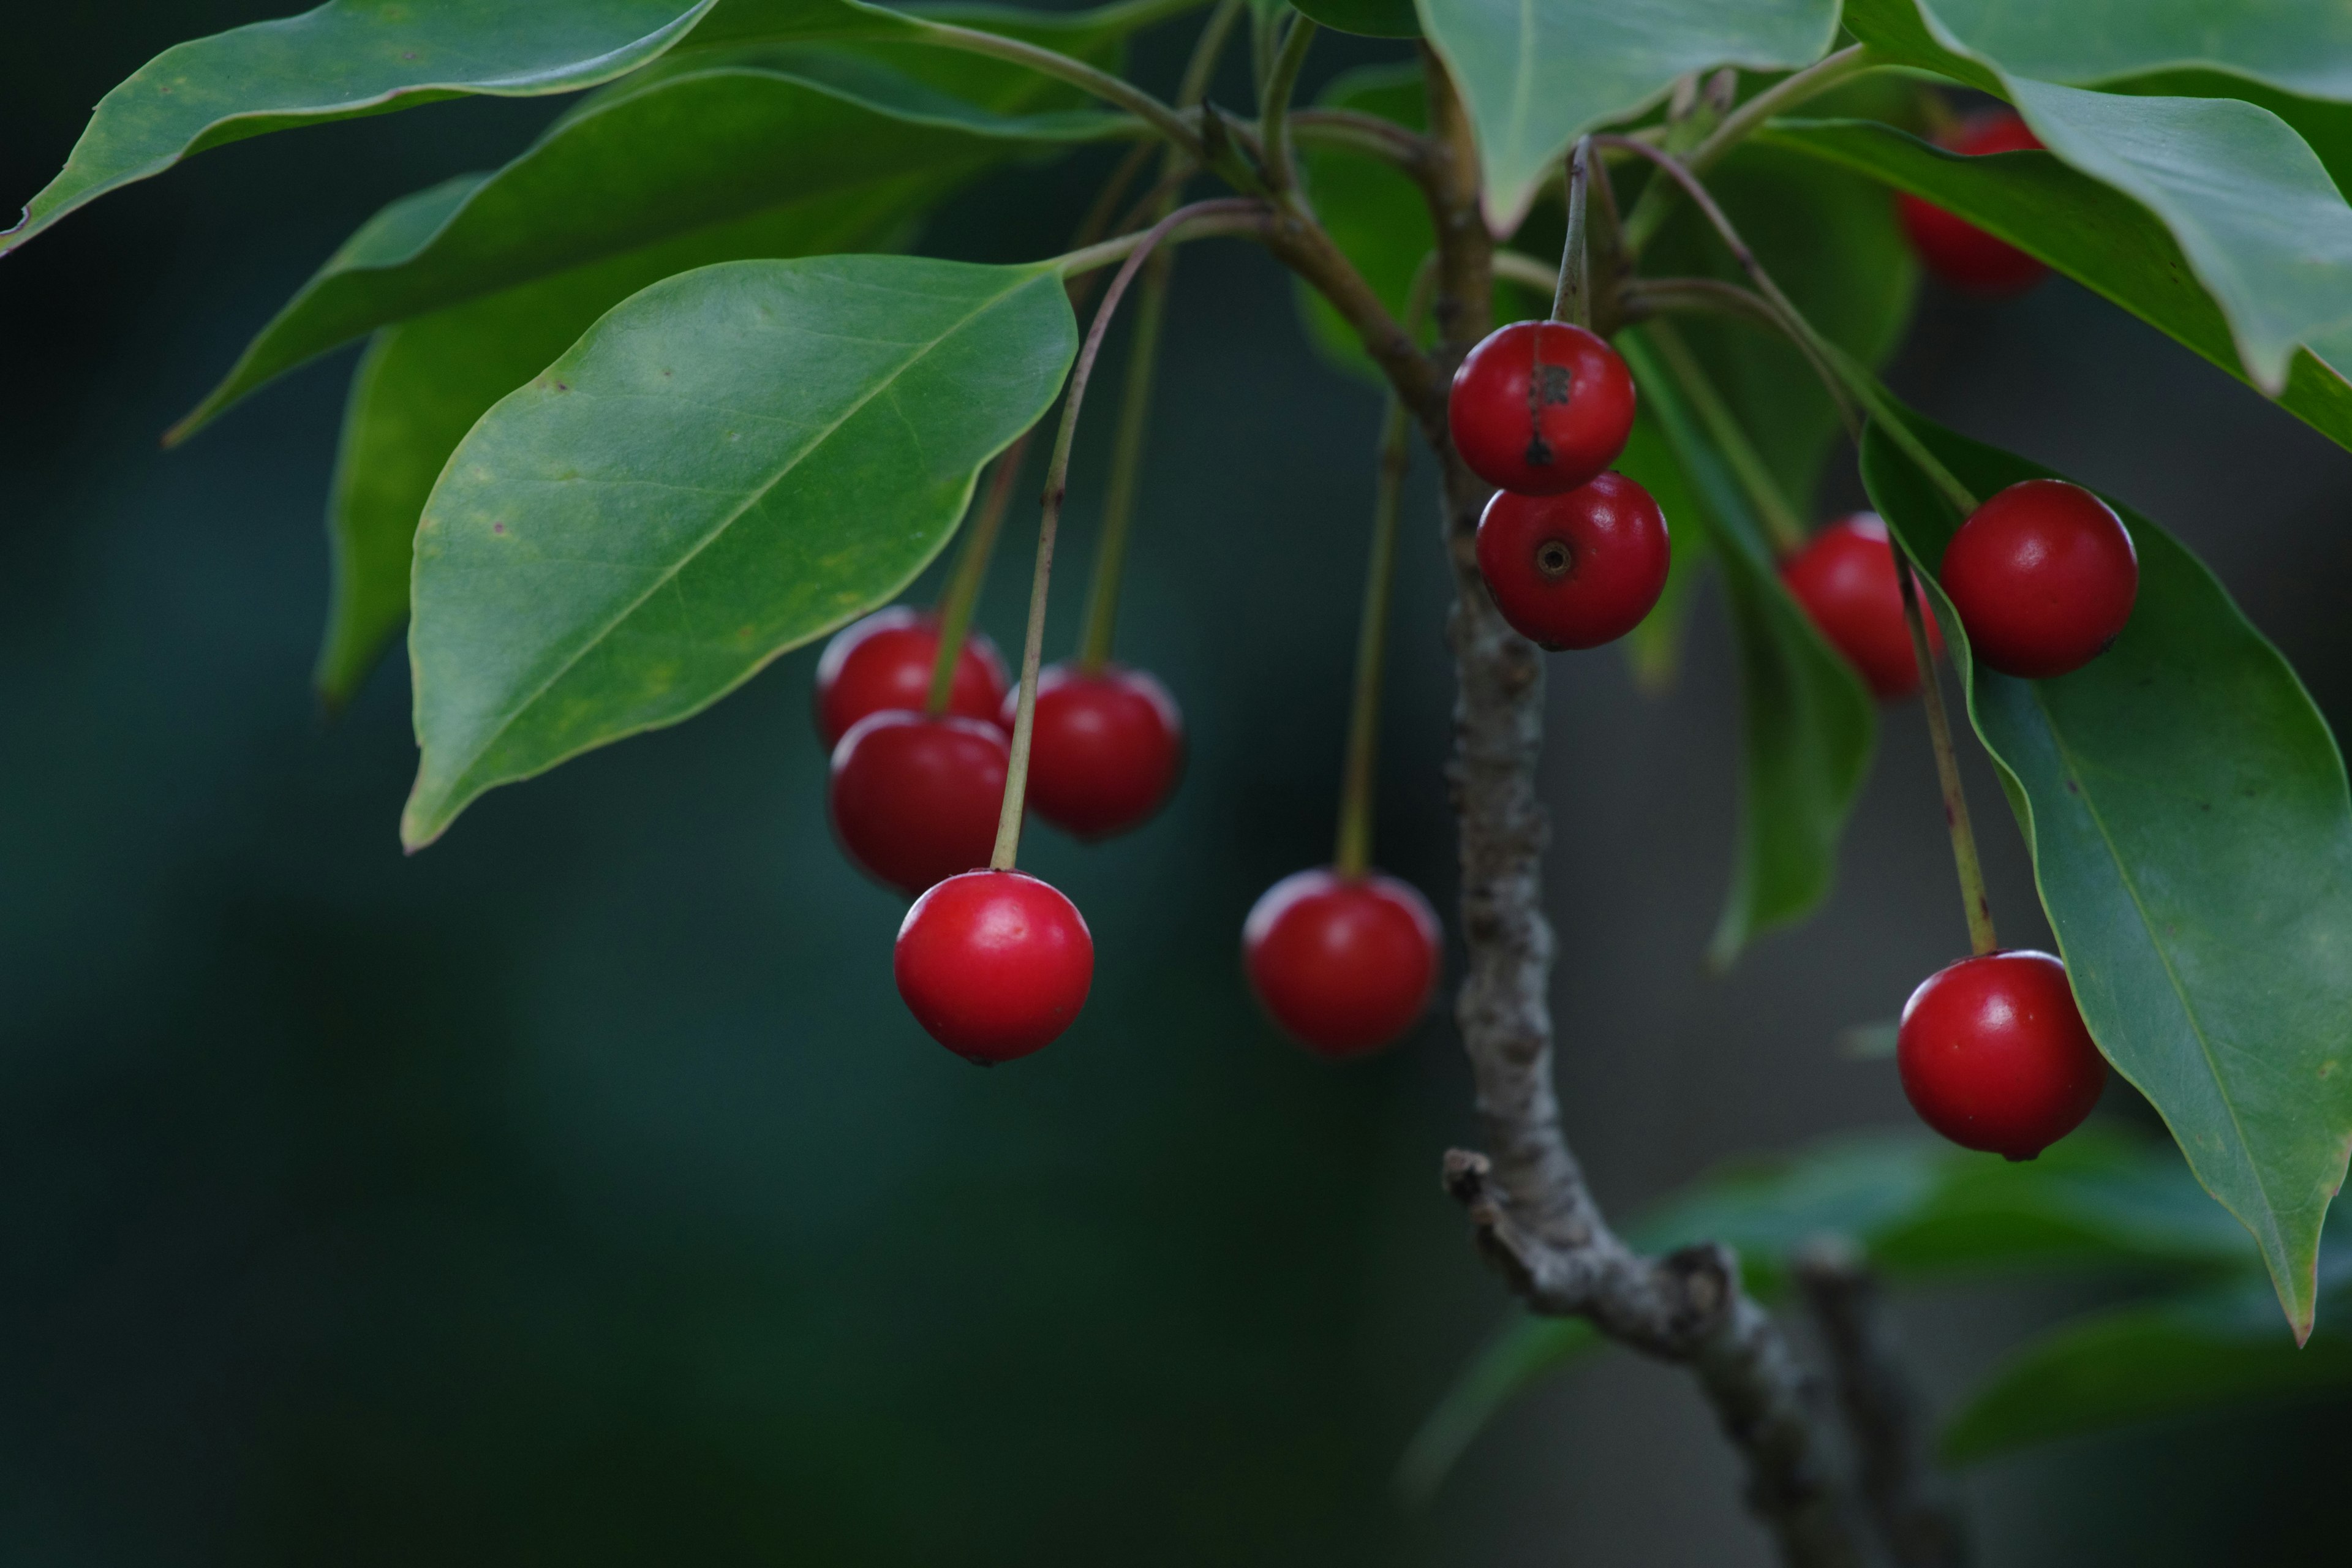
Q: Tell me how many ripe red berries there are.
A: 11